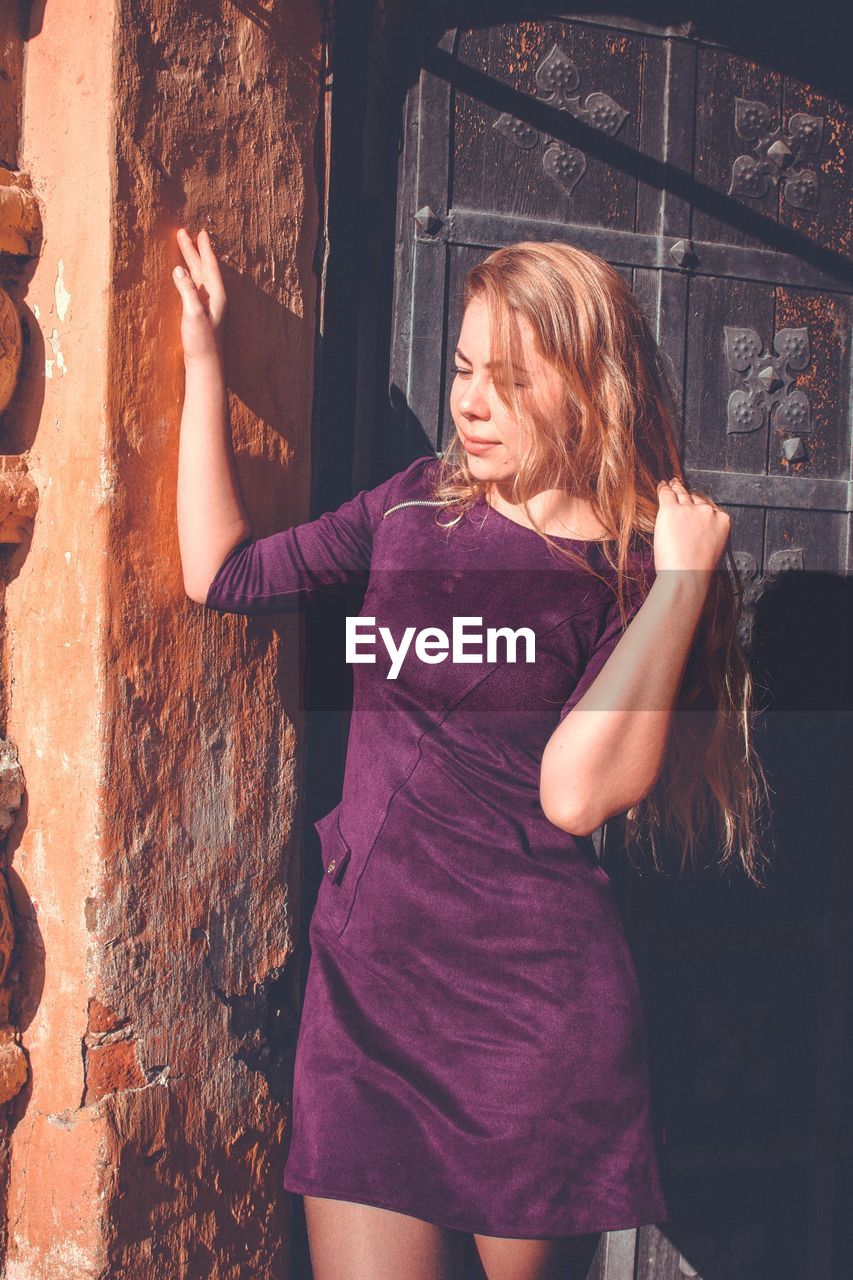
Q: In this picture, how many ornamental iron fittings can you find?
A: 4